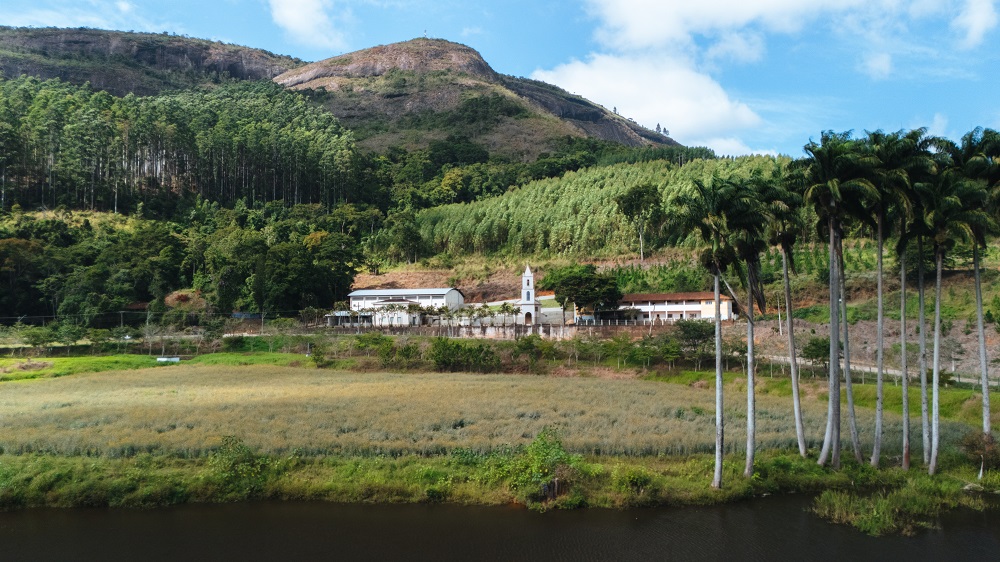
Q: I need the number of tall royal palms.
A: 11